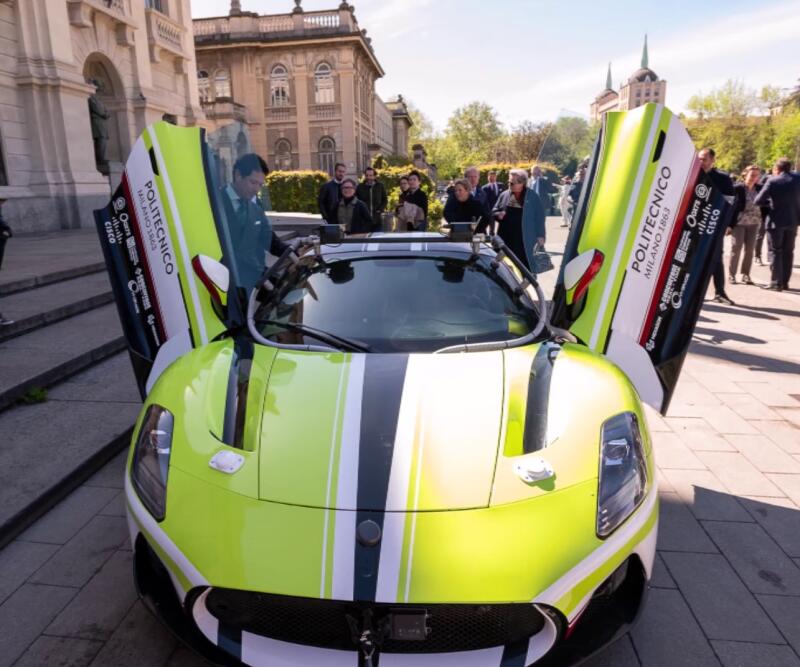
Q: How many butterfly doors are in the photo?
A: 2